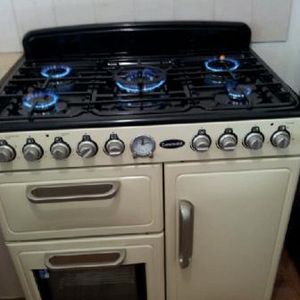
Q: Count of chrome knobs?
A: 9